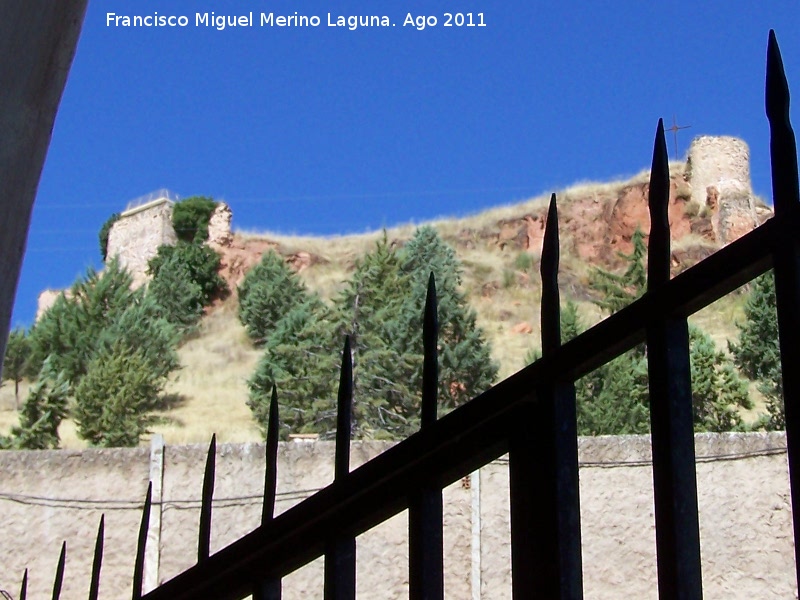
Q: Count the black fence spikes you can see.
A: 11